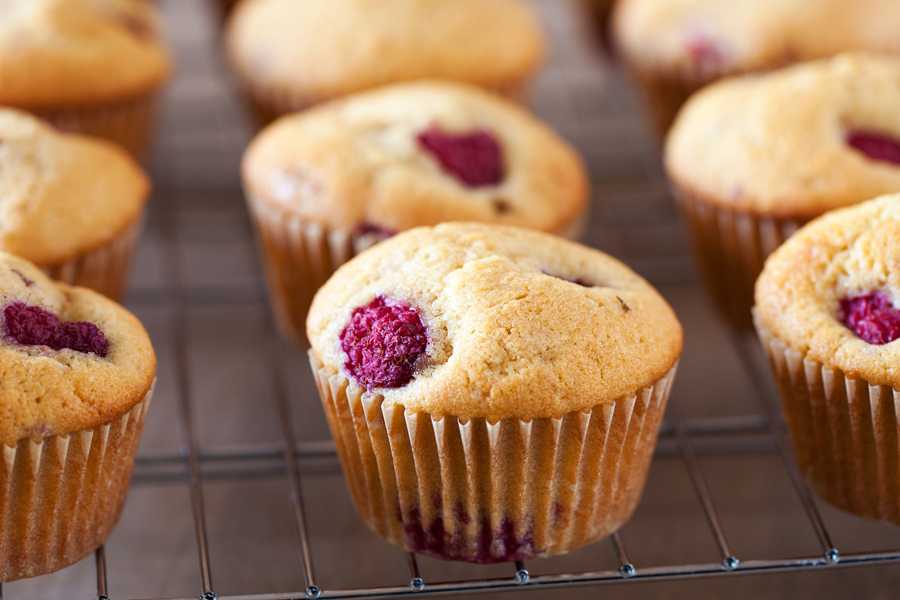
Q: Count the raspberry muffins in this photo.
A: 9